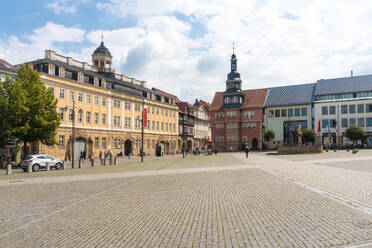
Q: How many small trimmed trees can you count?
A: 3